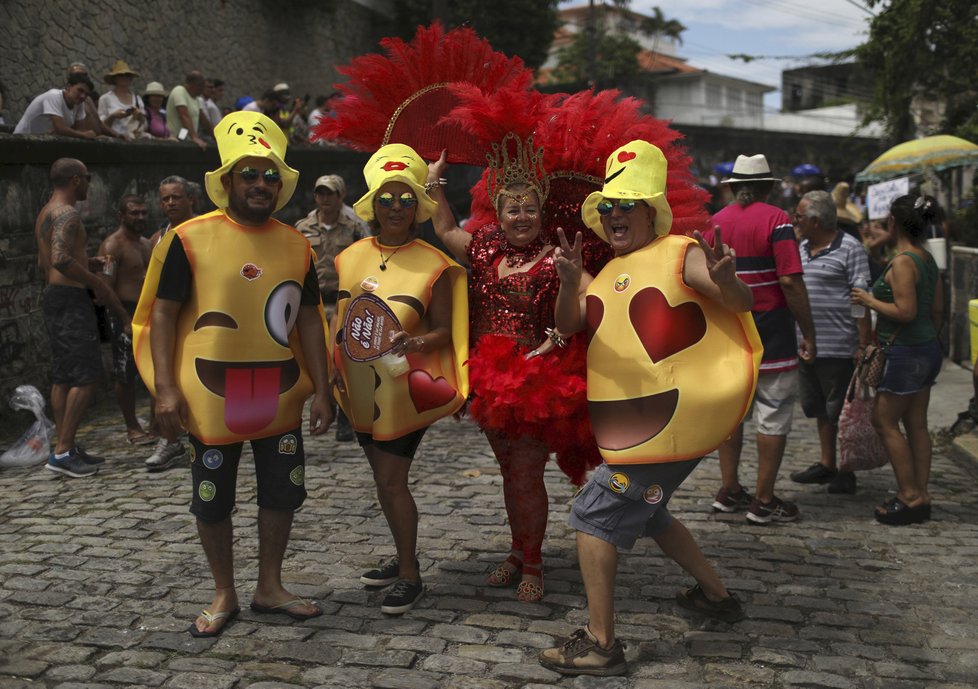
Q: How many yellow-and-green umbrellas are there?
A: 1